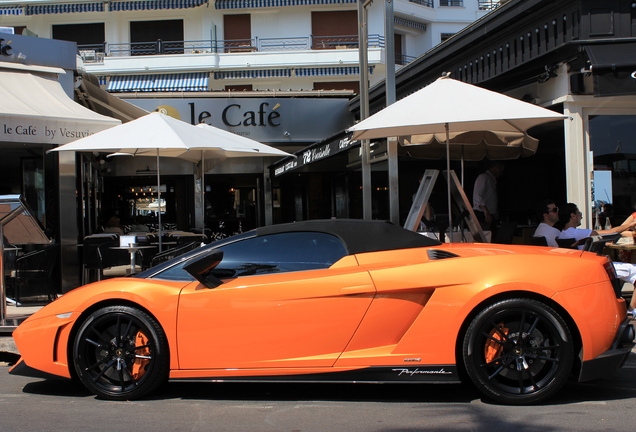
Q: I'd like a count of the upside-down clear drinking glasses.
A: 0